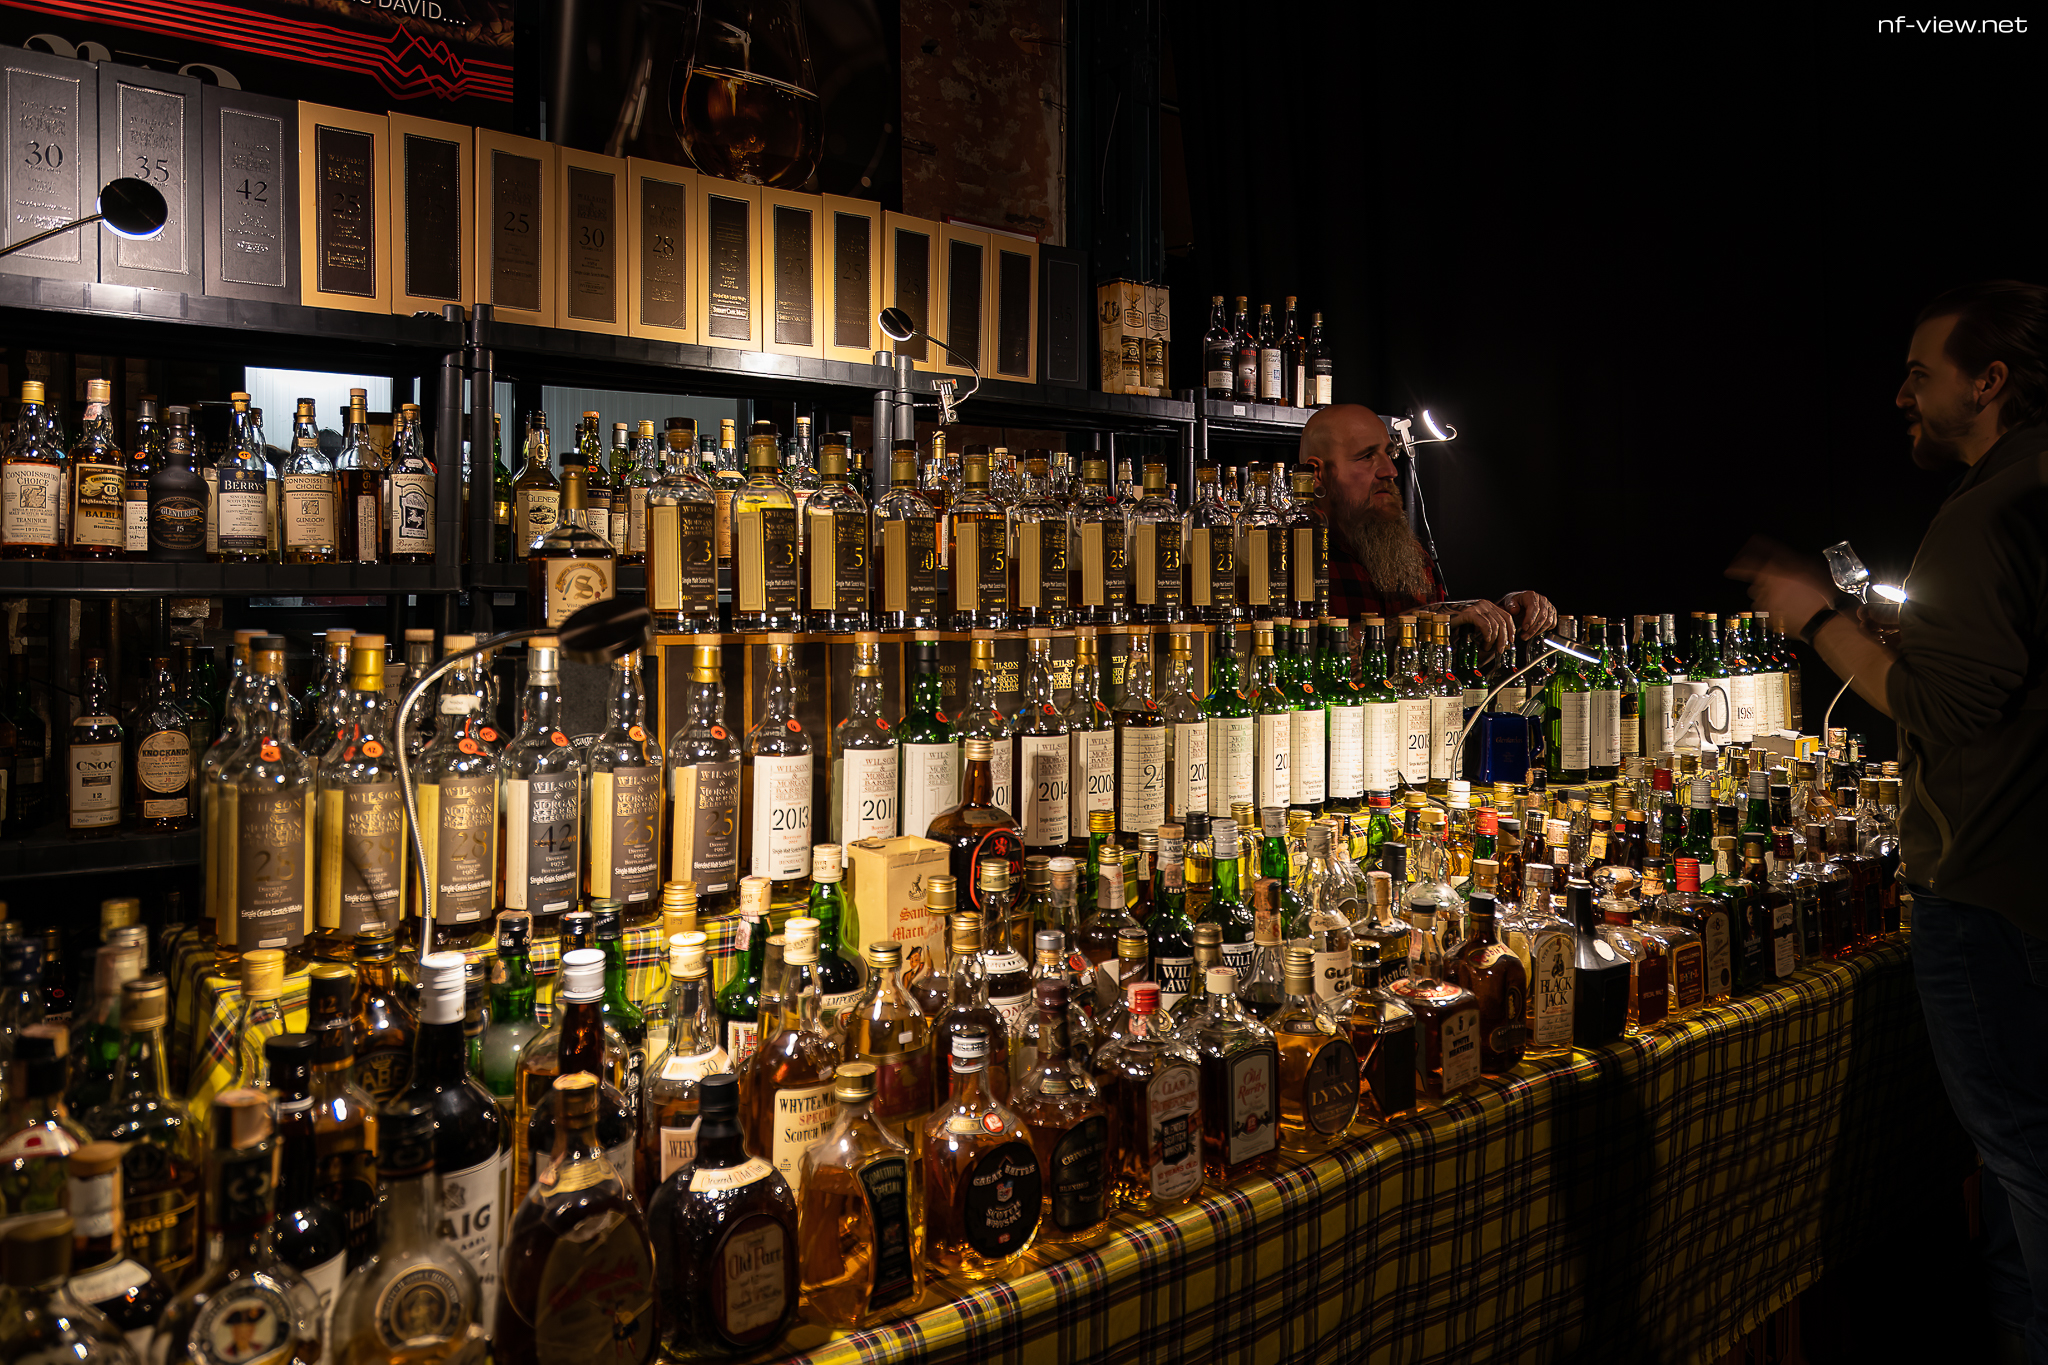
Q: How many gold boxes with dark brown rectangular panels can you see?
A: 11